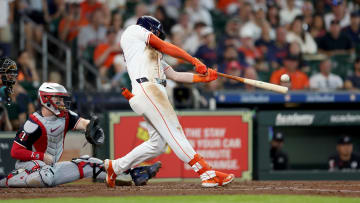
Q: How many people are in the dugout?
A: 2